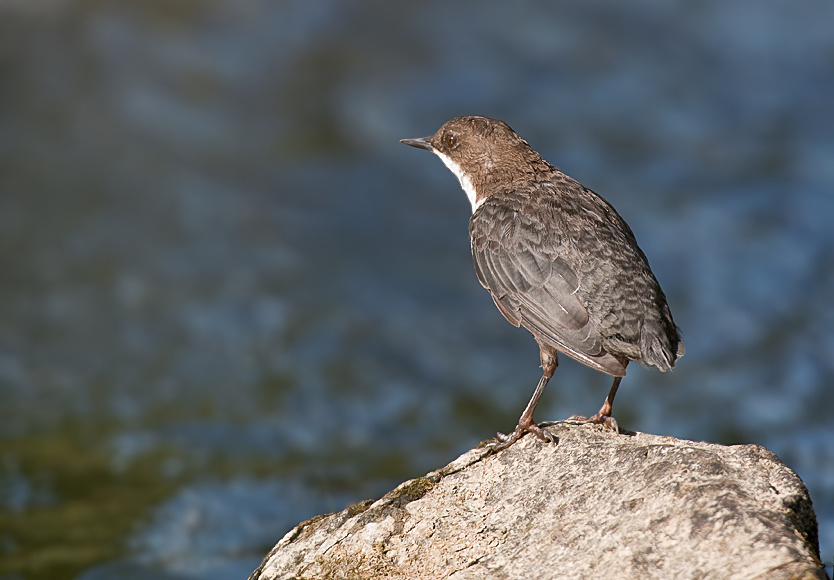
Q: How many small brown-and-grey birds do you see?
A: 1